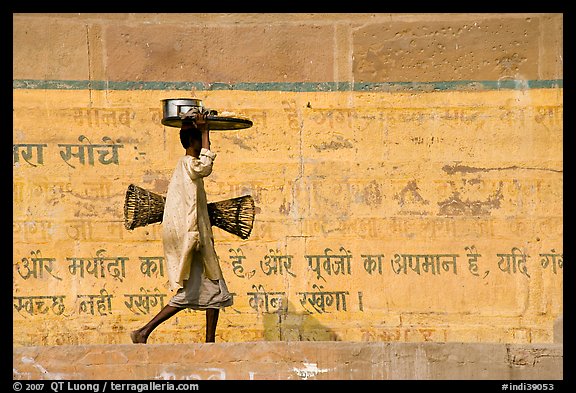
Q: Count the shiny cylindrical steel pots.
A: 1